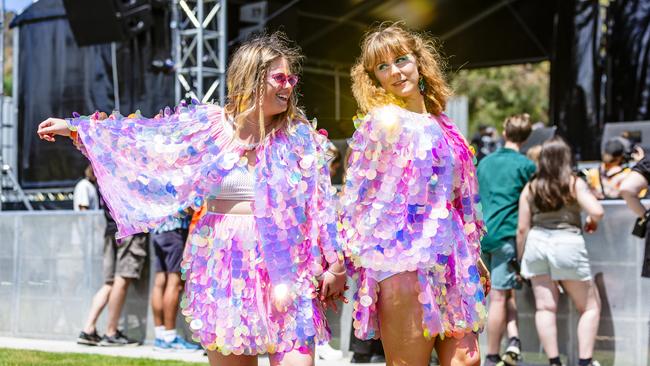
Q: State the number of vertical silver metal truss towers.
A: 1